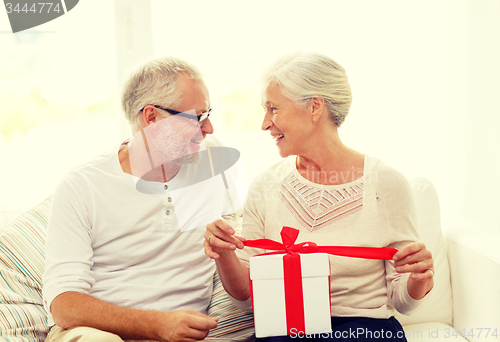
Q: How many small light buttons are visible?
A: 3